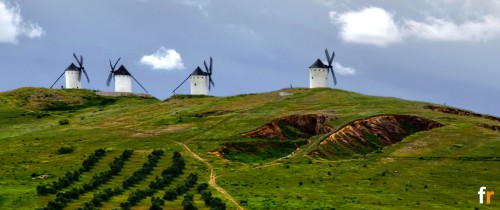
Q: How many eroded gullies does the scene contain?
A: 2